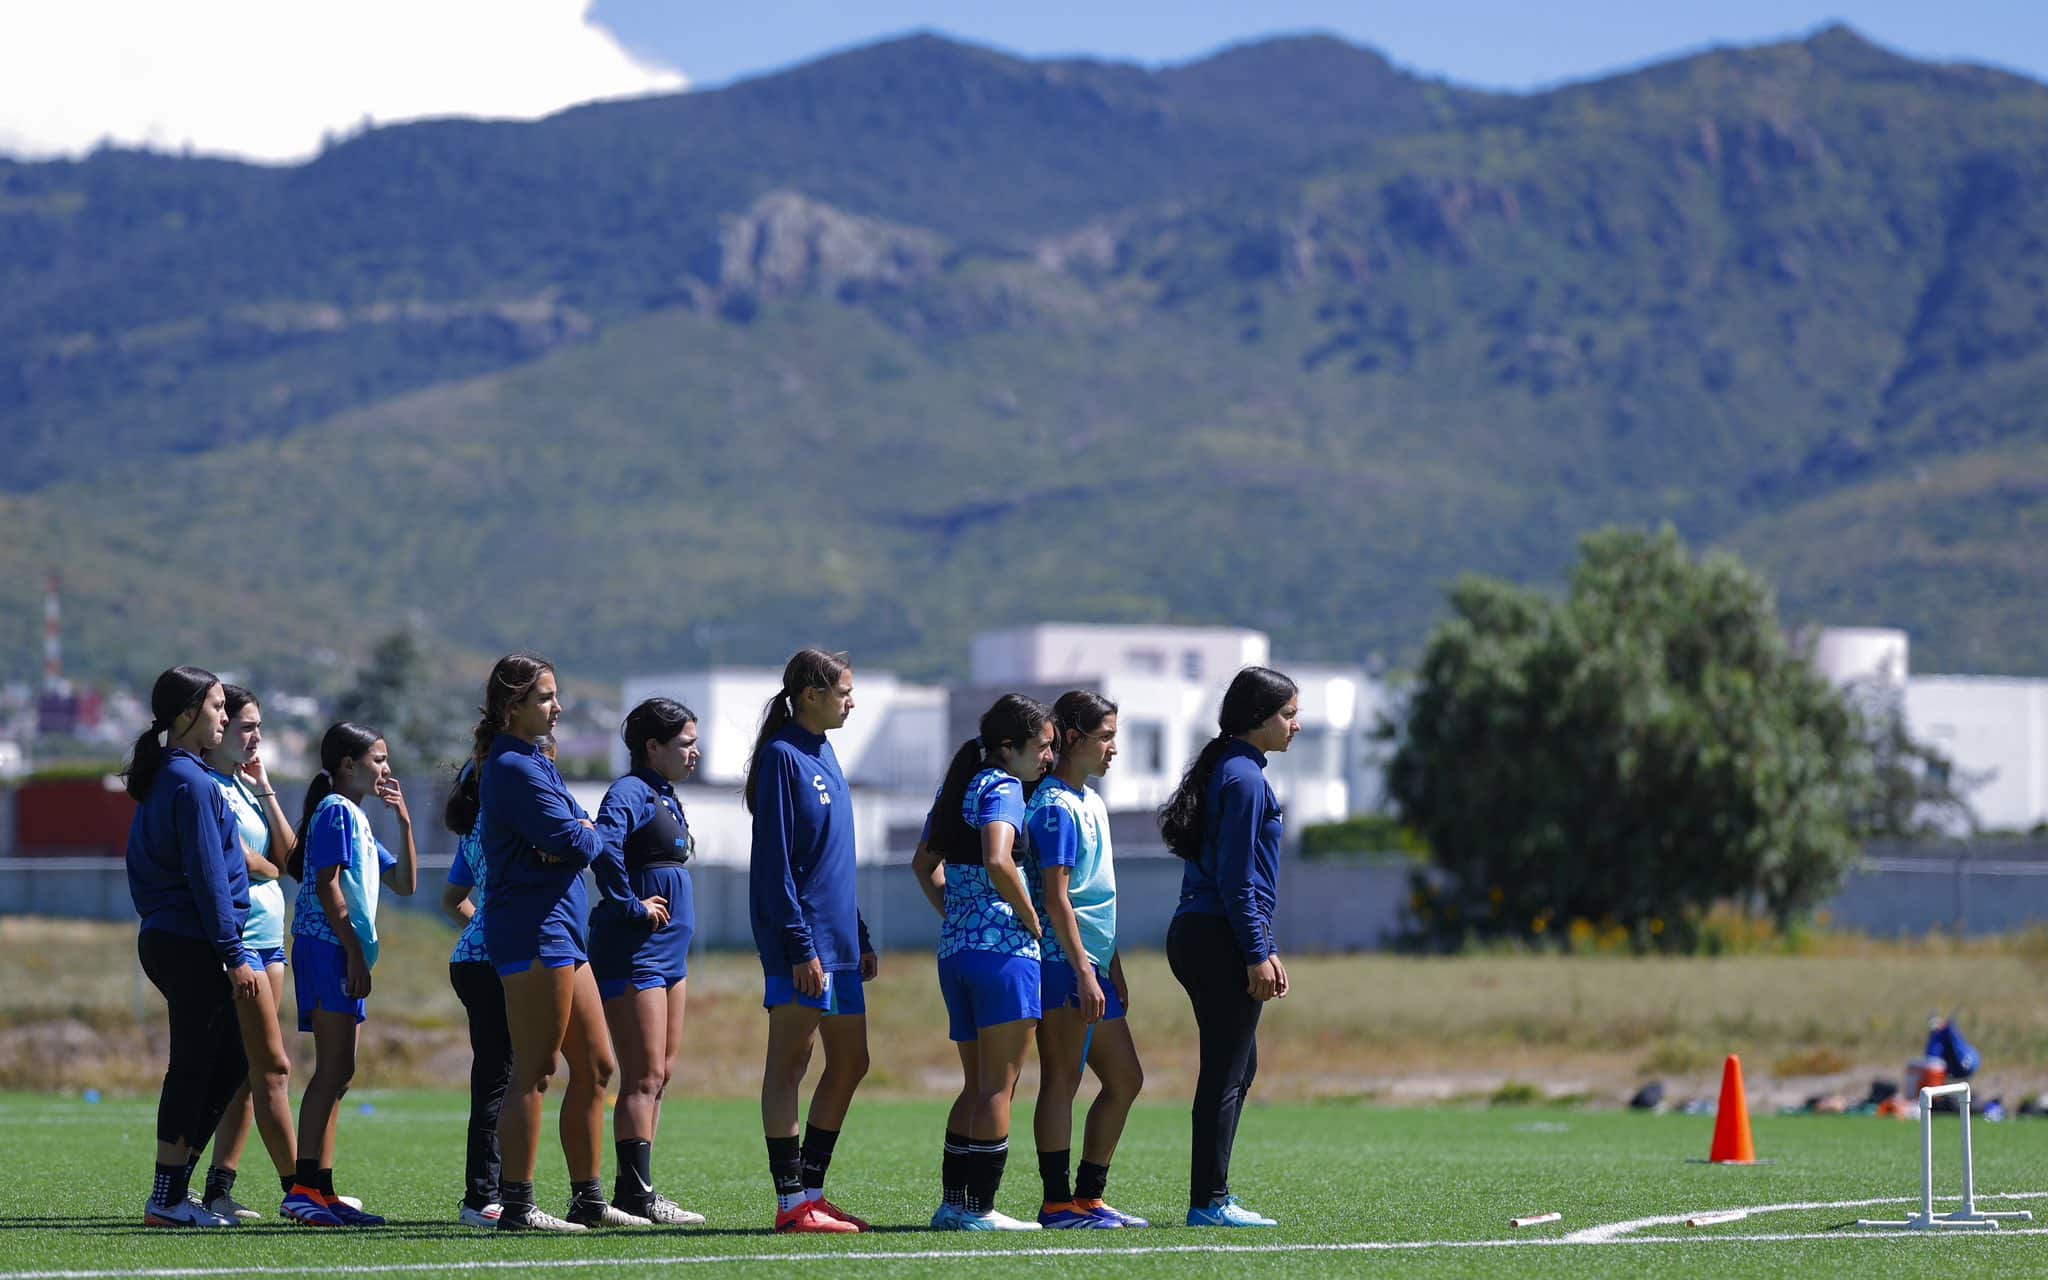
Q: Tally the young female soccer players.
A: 10